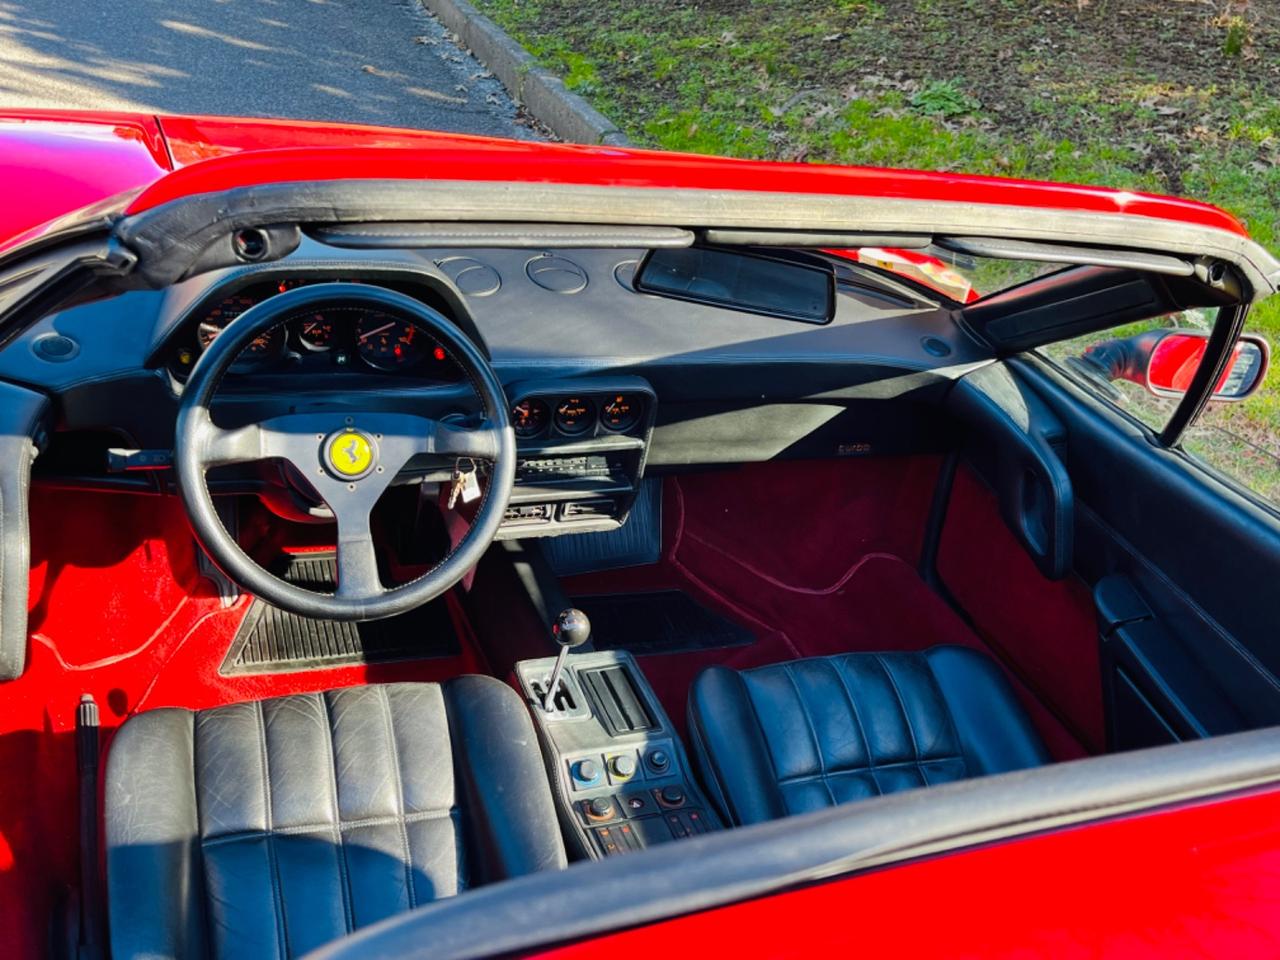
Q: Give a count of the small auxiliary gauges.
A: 3